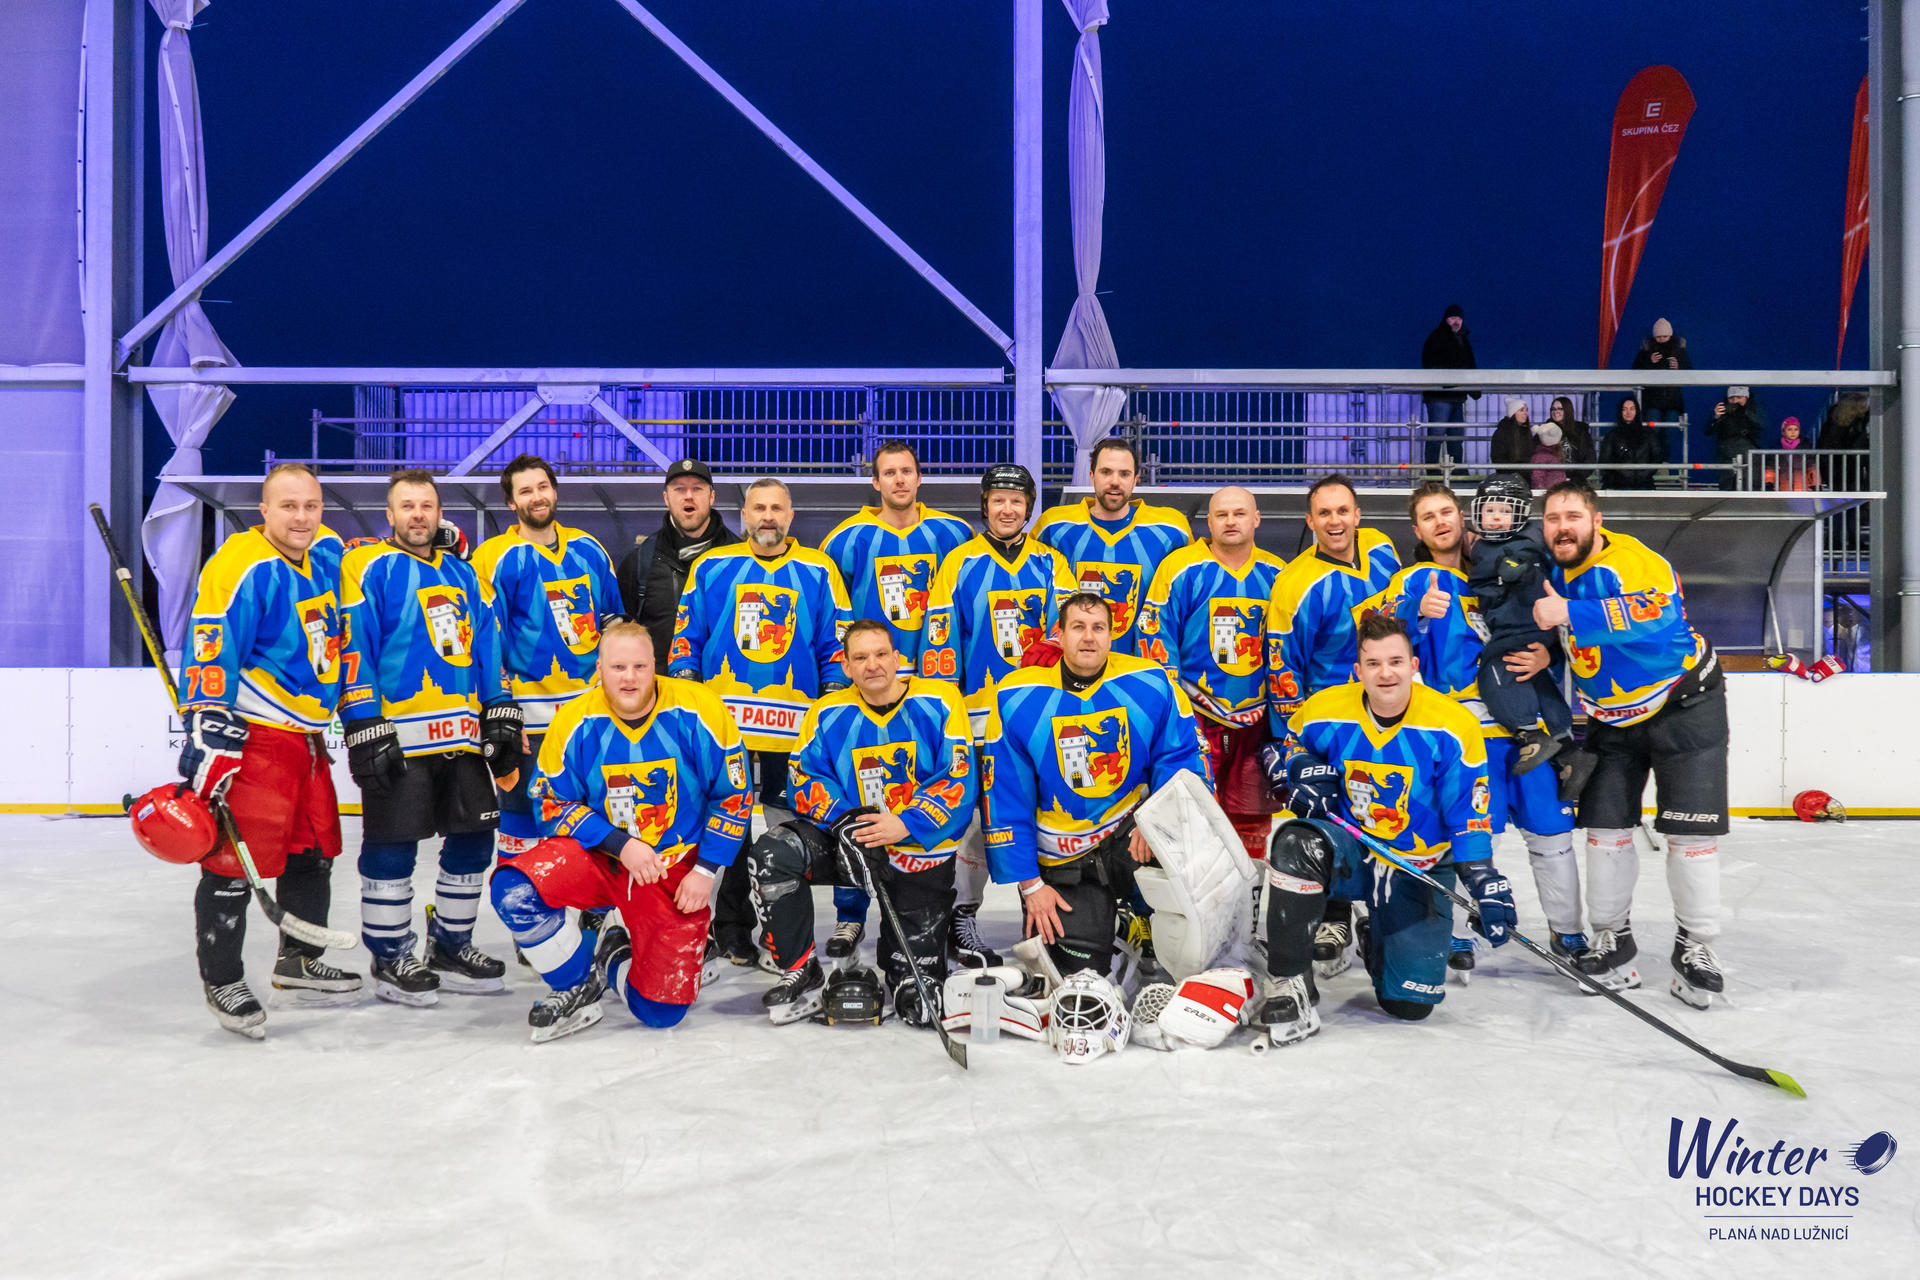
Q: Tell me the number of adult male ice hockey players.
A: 15